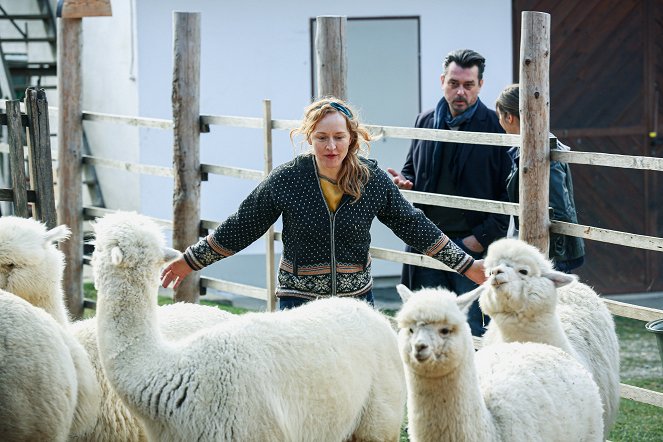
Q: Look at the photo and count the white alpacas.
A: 5